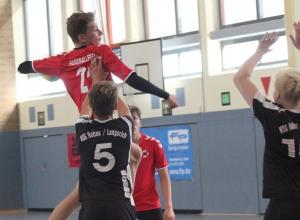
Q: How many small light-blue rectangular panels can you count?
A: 4